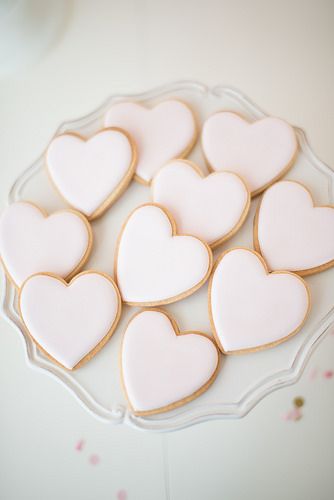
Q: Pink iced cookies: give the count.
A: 10